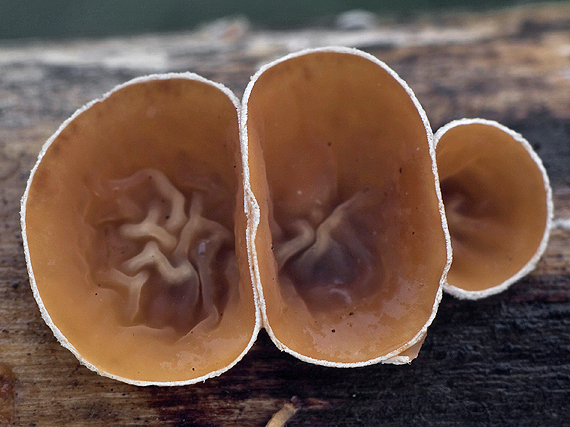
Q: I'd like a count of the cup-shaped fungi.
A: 3